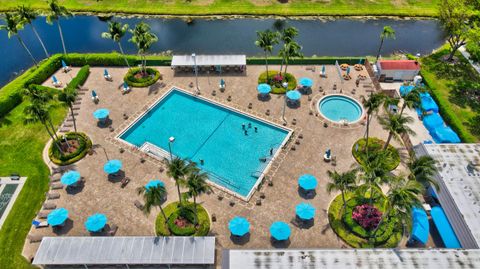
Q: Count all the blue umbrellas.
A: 13